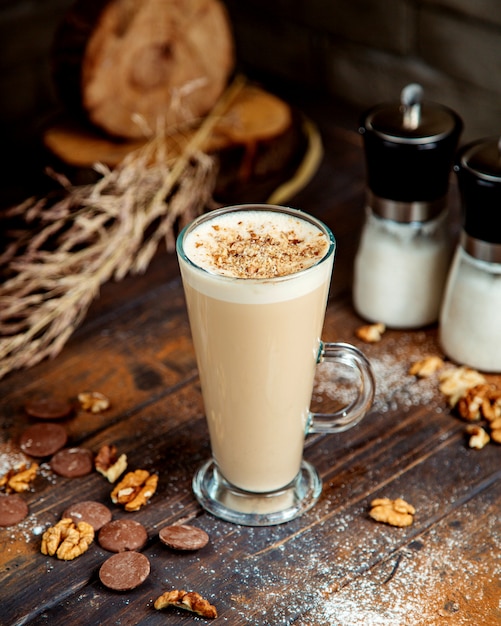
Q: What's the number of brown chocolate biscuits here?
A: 8